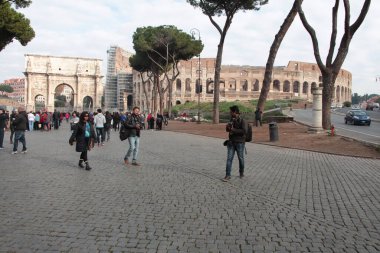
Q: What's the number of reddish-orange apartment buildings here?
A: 1